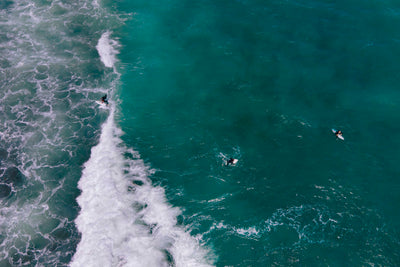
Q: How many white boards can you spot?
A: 3